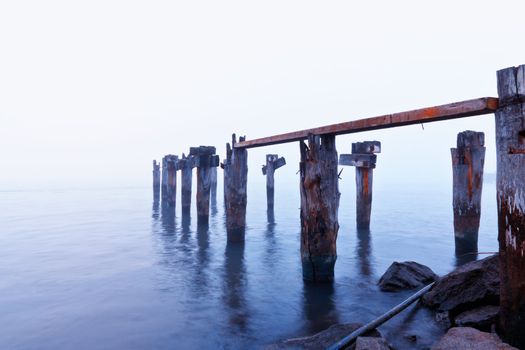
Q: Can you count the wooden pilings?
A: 12